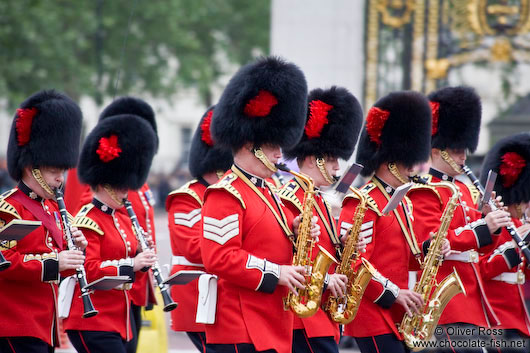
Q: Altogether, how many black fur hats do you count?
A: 9